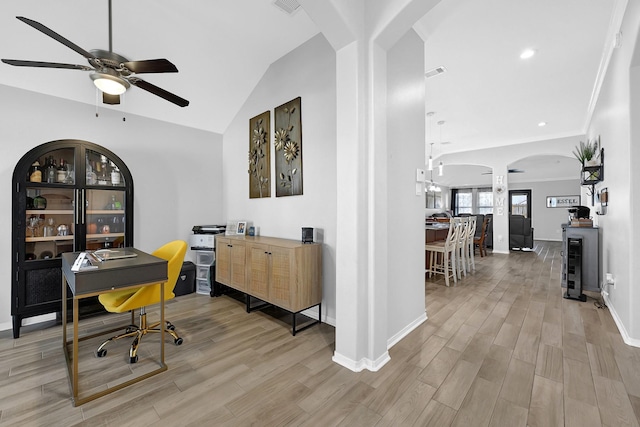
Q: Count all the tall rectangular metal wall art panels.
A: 2